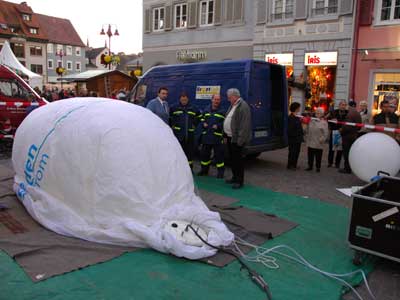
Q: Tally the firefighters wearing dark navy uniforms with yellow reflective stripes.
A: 2